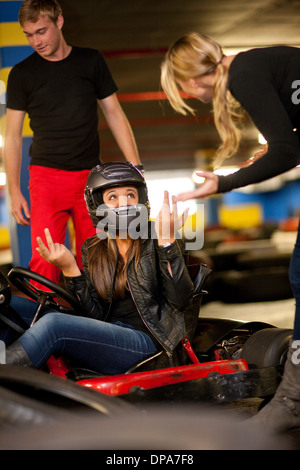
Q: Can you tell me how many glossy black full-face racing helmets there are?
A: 1